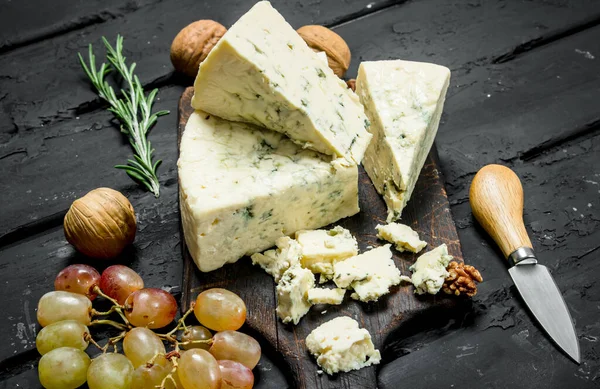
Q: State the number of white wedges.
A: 3